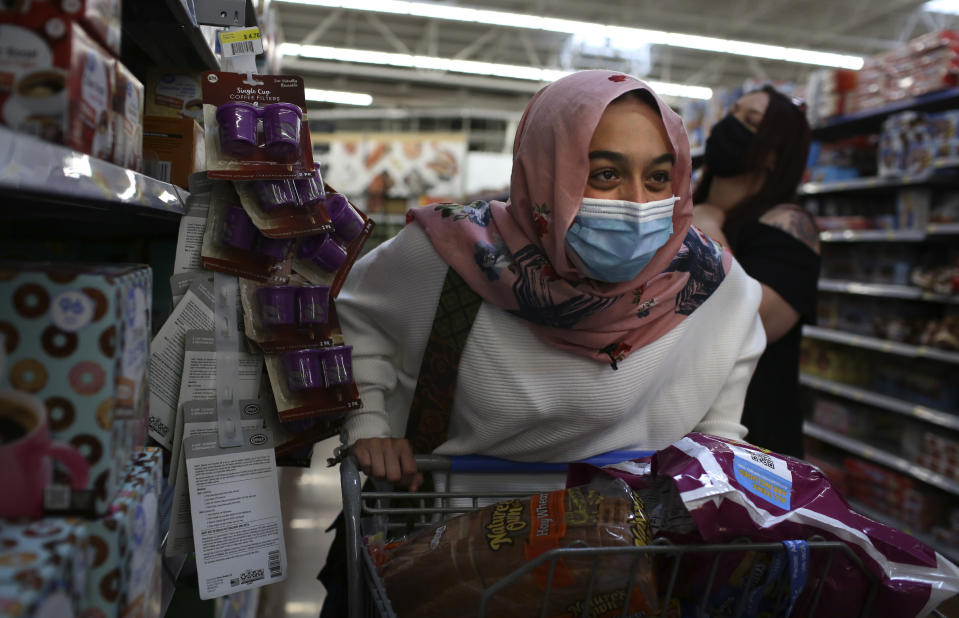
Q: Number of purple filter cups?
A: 12